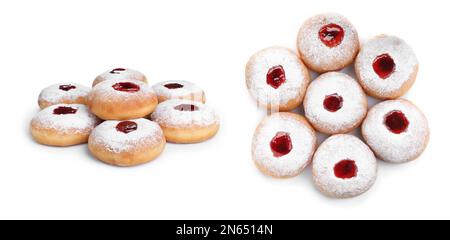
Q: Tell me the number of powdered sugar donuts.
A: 14